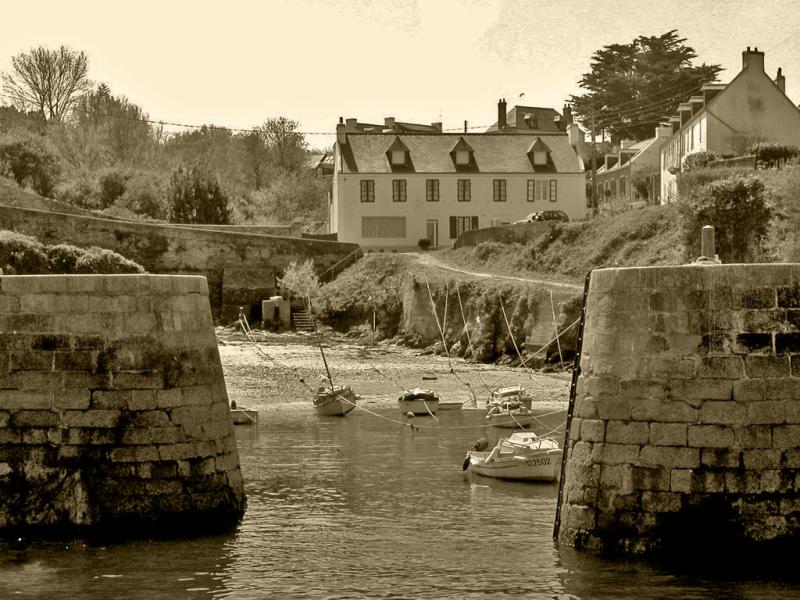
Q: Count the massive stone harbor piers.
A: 2